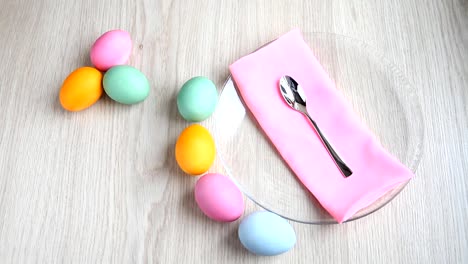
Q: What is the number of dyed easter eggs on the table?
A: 7